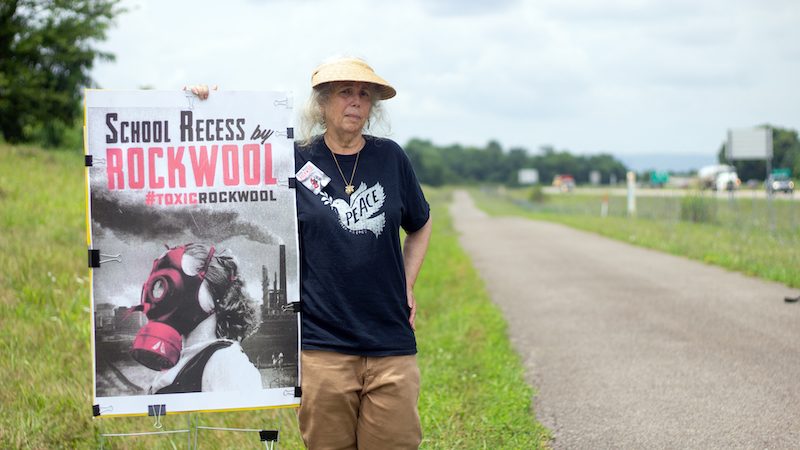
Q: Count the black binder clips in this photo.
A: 9